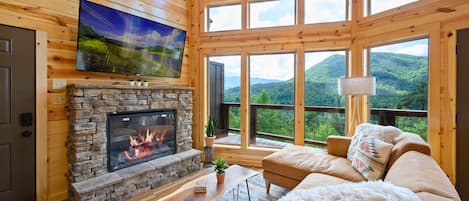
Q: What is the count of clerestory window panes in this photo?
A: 4